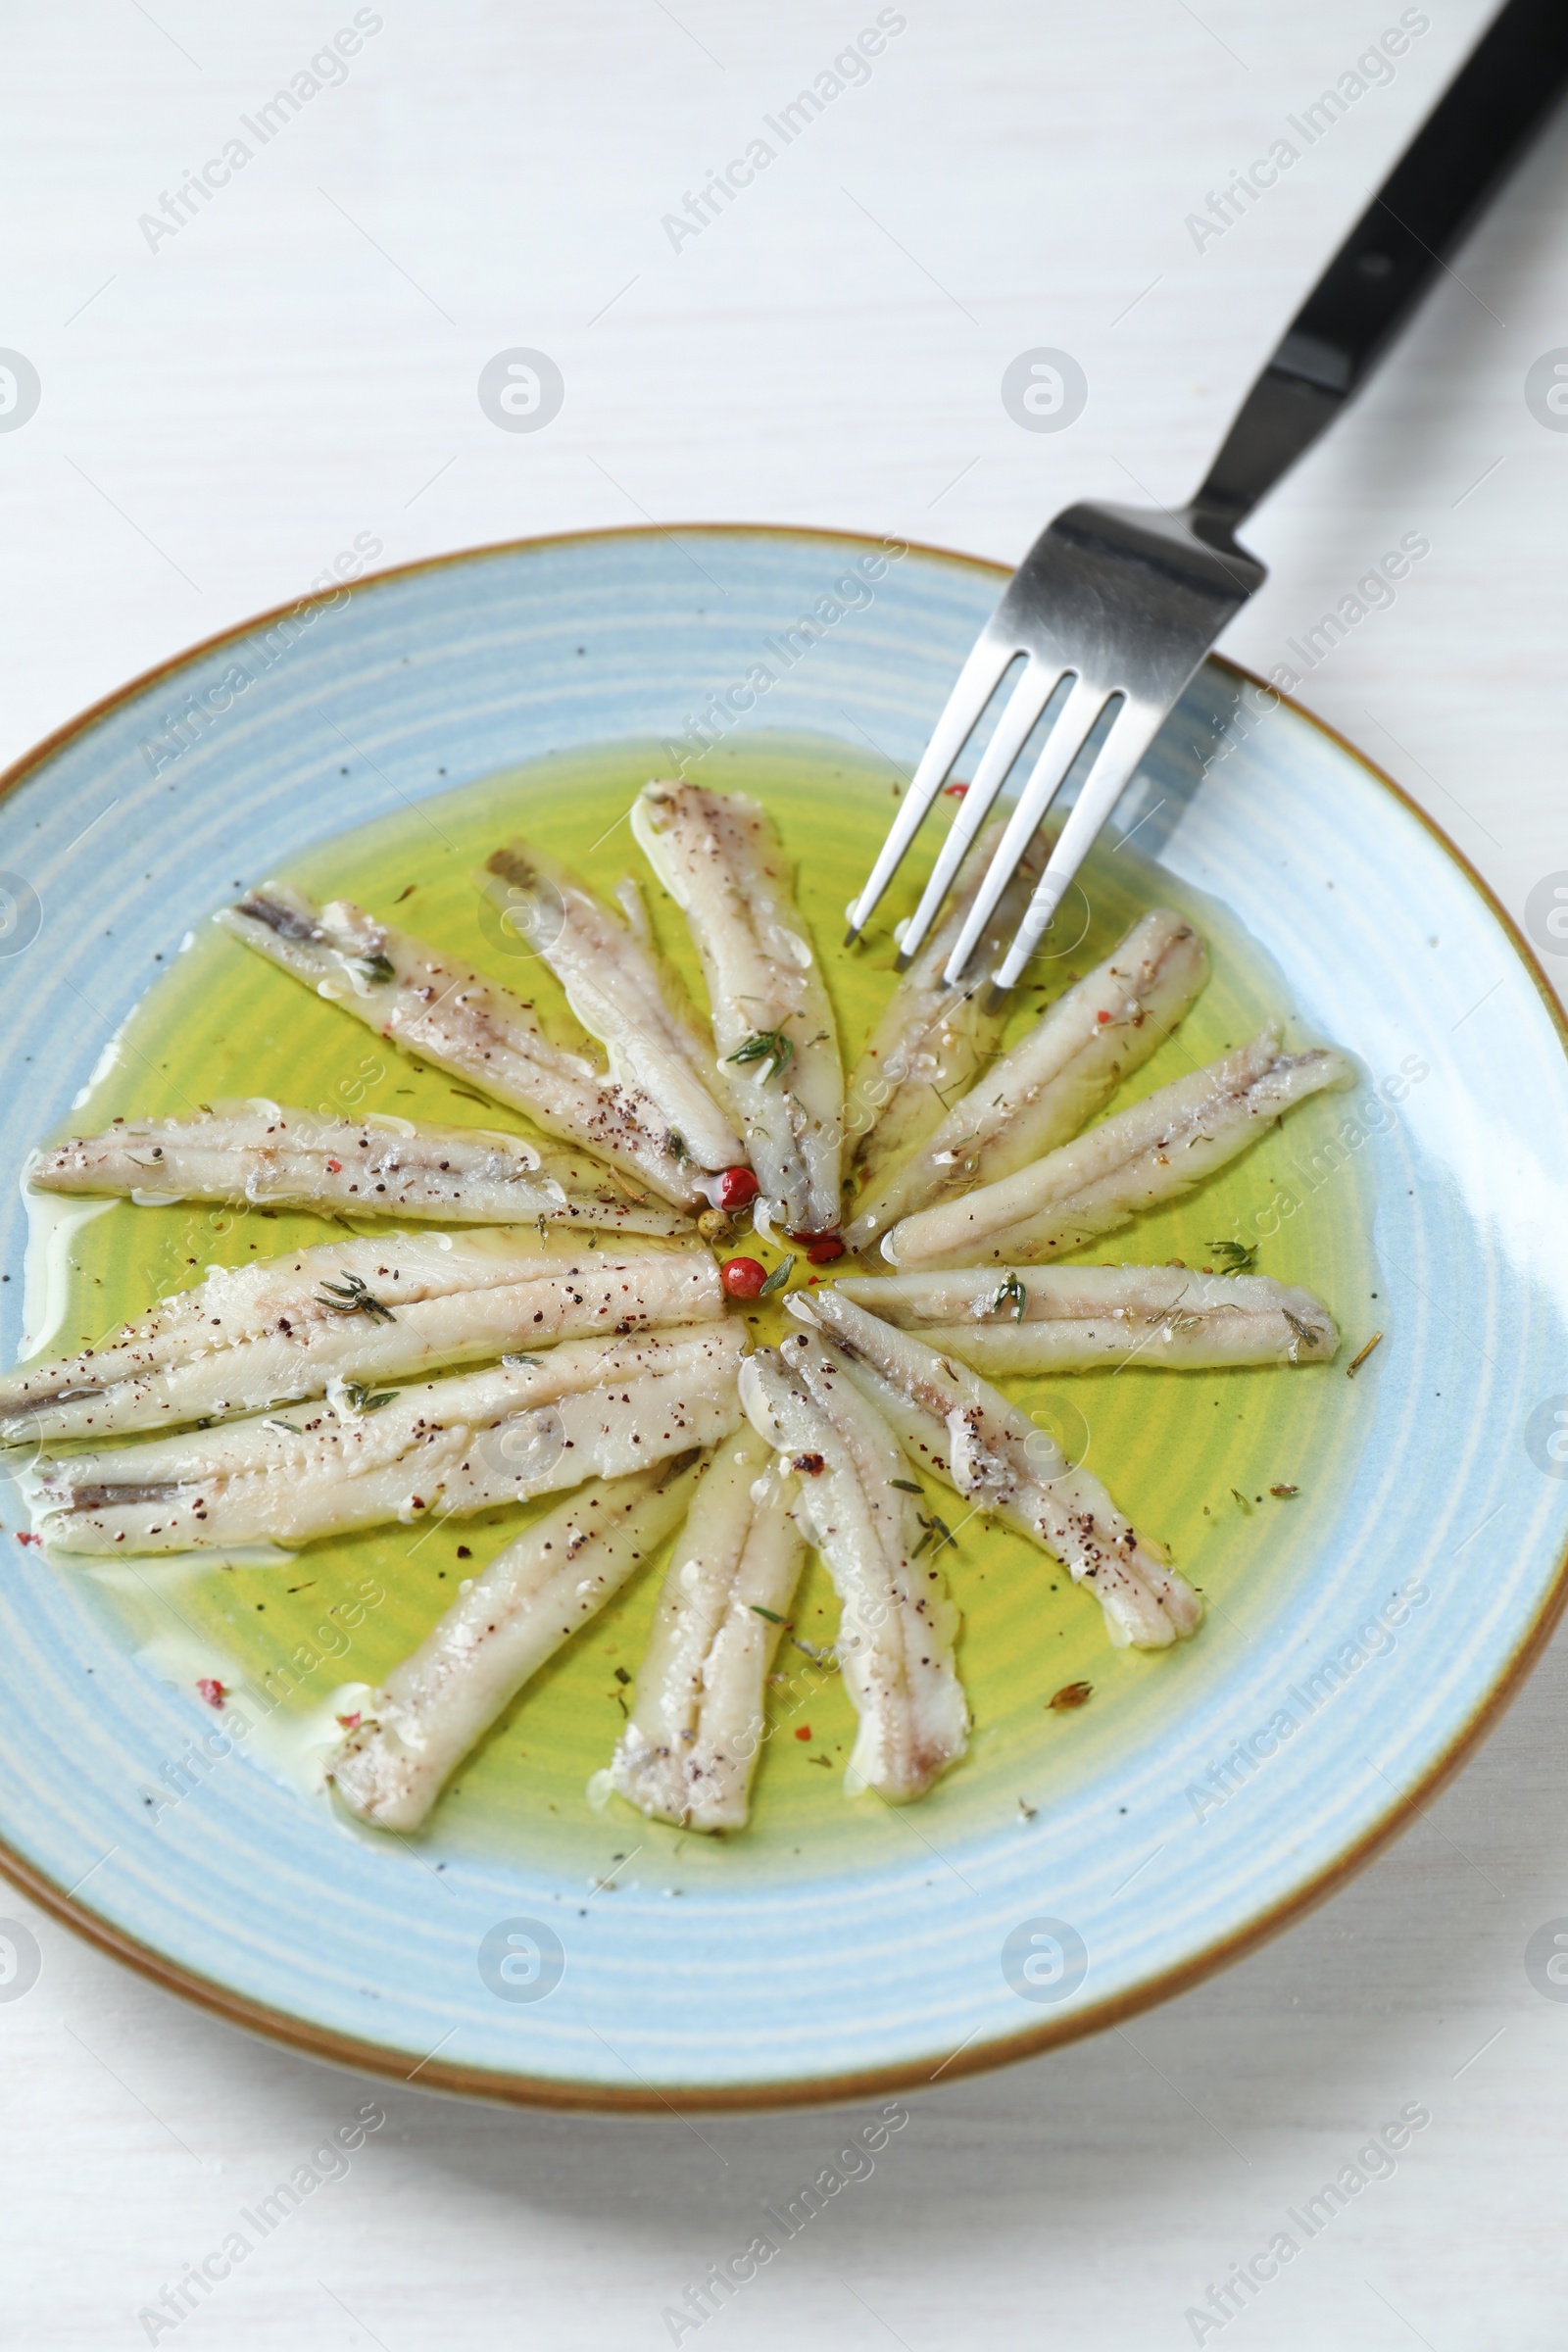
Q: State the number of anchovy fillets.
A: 14